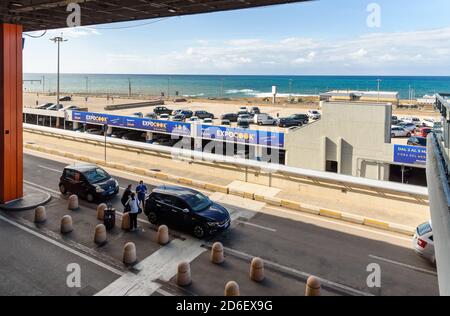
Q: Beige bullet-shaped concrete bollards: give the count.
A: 13